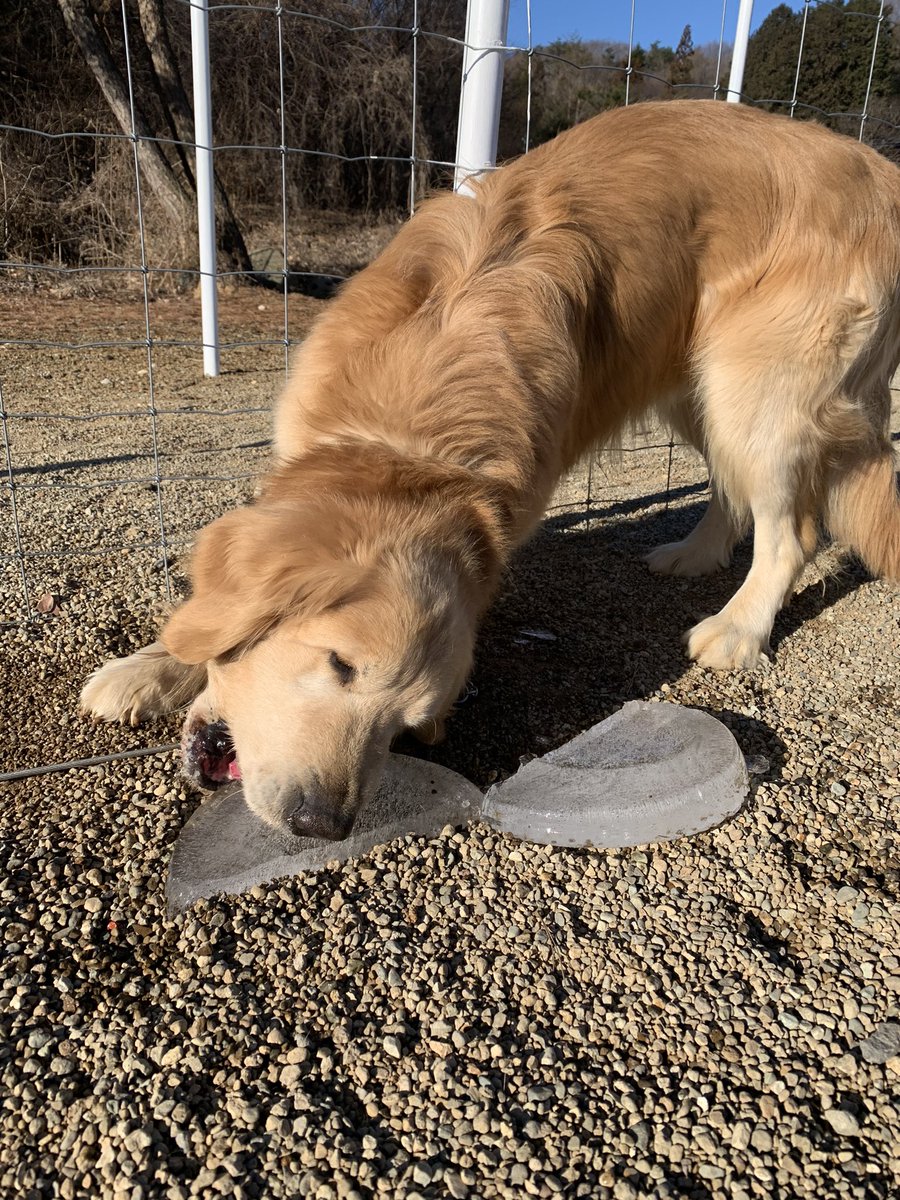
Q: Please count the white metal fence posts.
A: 3